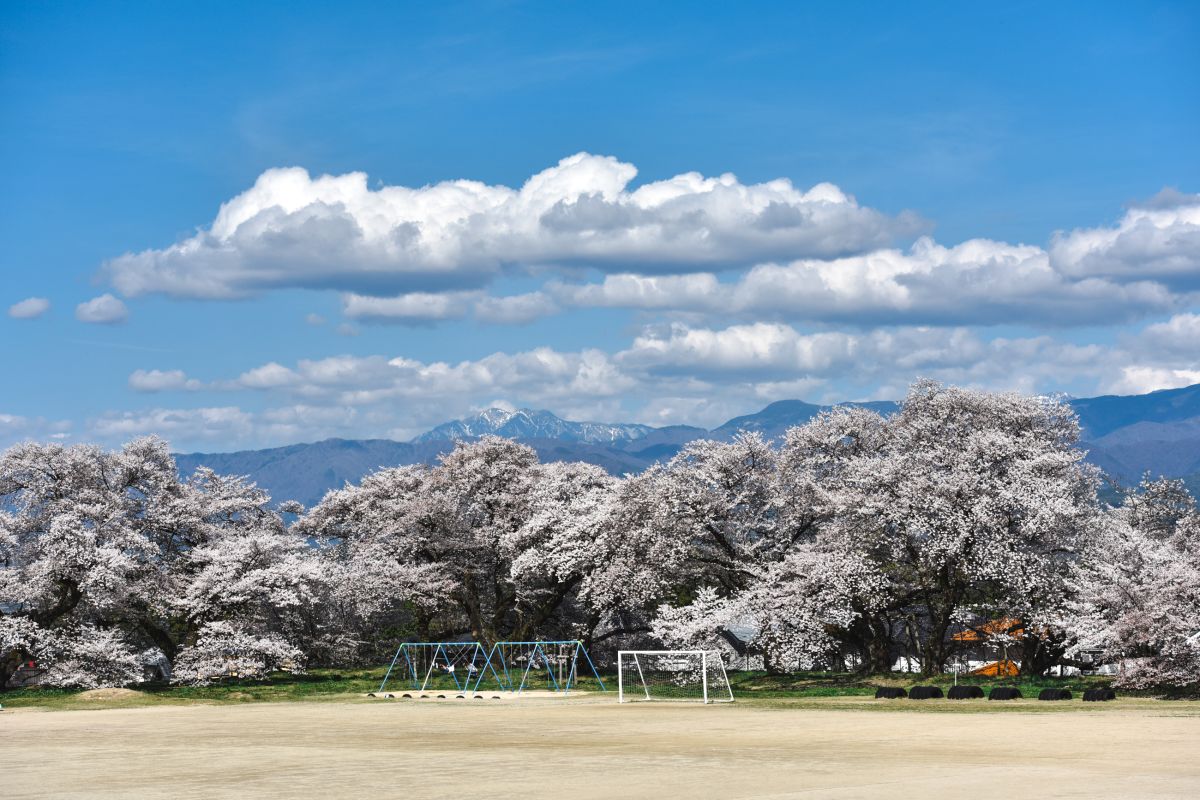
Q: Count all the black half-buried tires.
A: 14